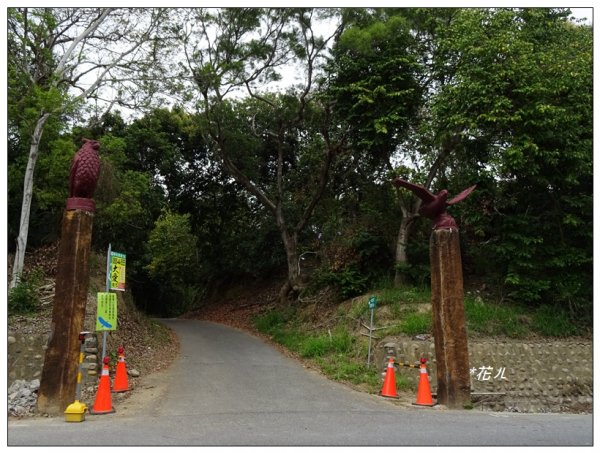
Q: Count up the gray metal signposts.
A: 2